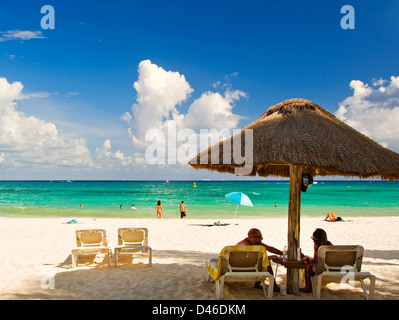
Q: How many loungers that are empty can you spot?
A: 2